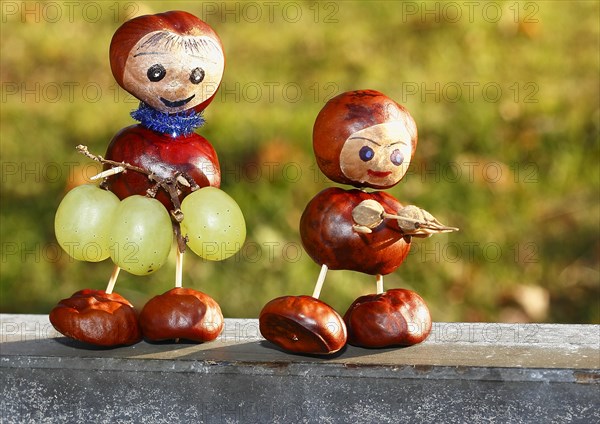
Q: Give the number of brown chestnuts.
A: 8